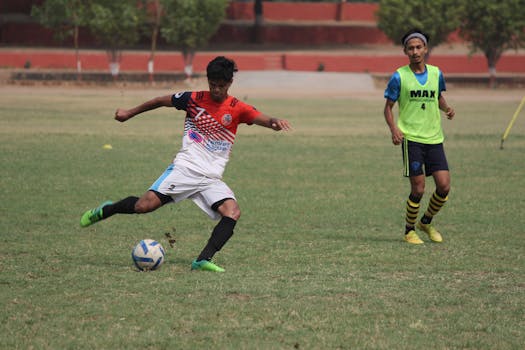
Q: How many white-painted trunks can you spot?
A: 5